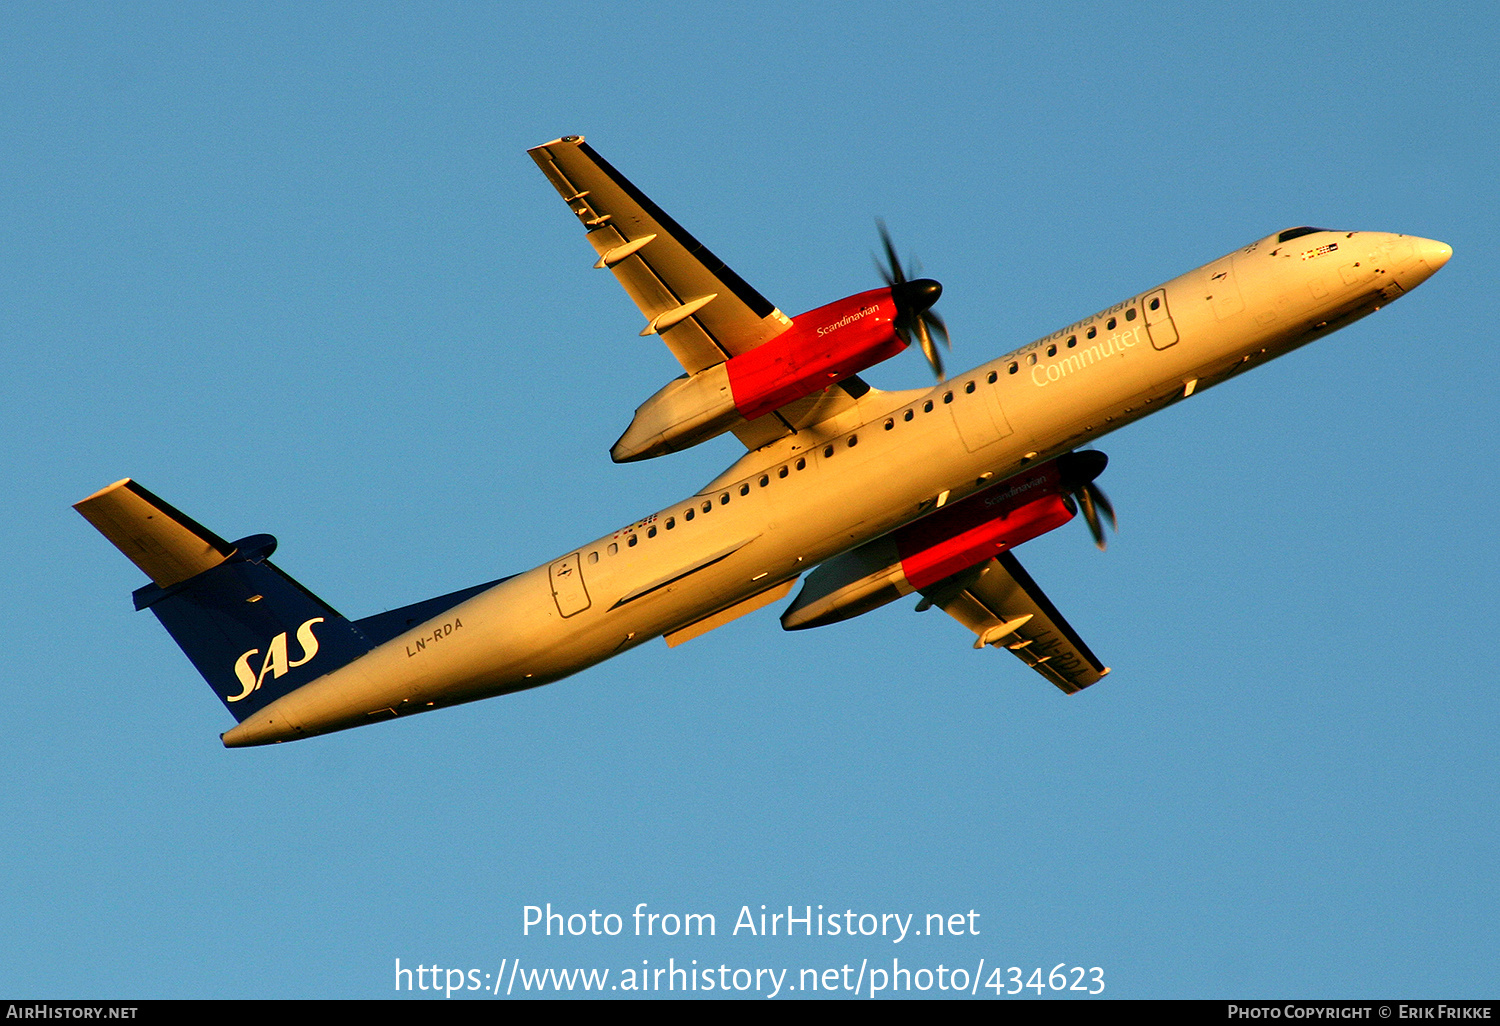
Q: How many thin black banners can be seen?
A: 1